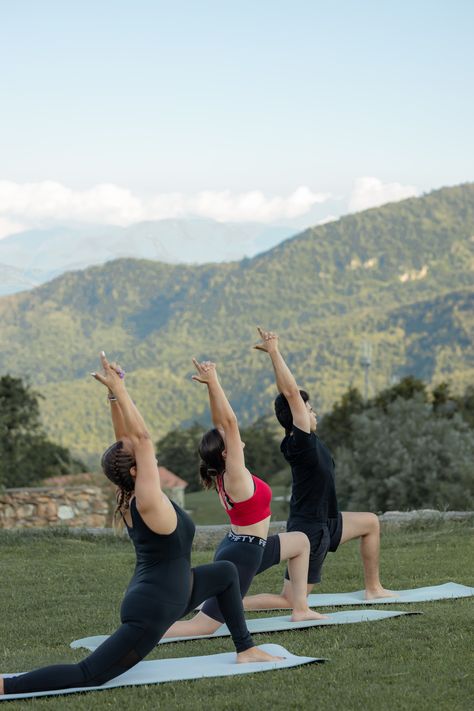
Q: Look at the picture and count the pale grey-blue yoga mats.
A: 3